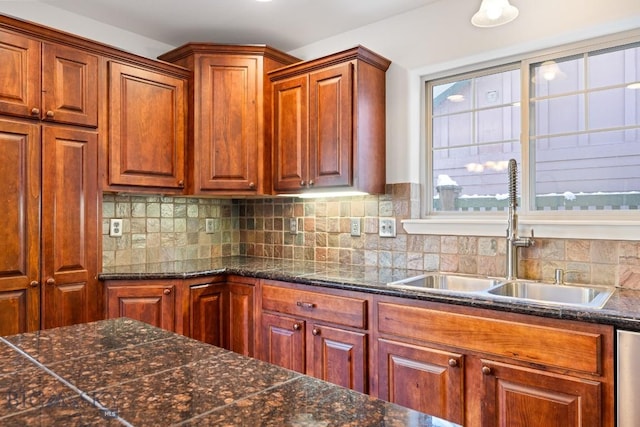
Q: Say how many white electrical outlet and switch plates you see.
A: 5